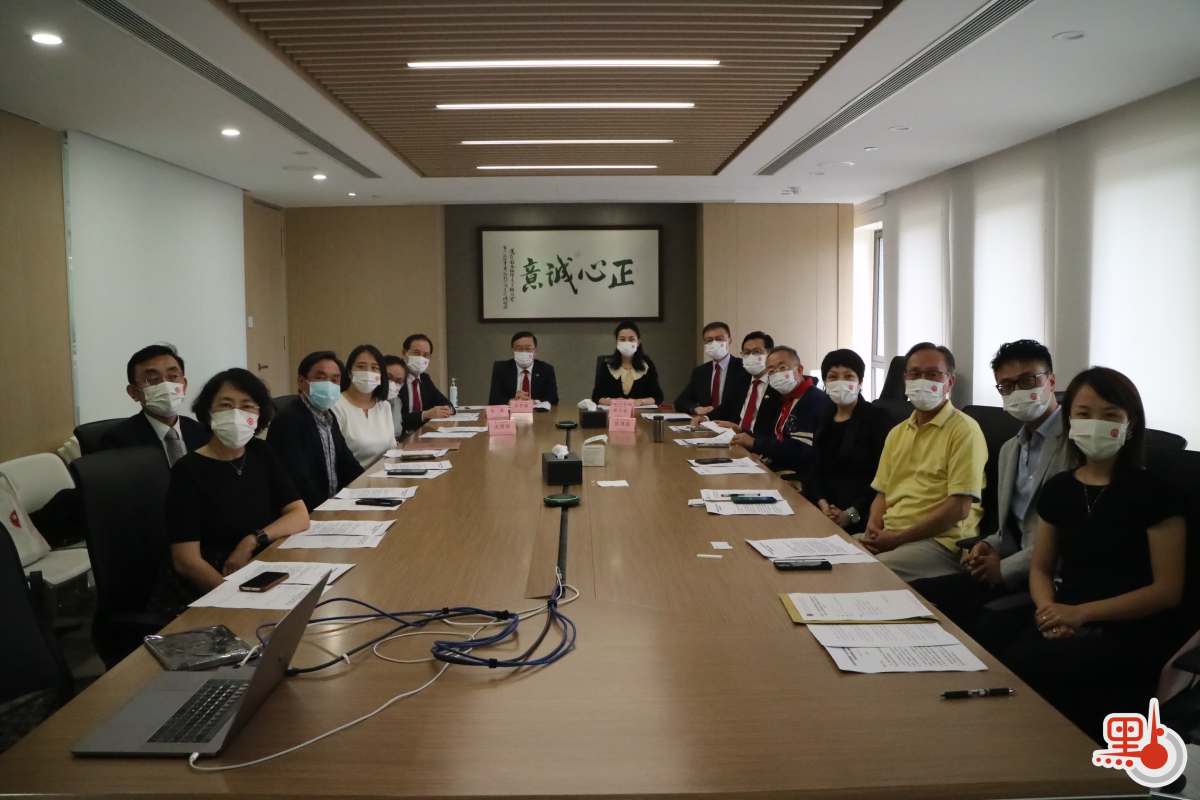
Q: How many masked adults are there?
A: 15